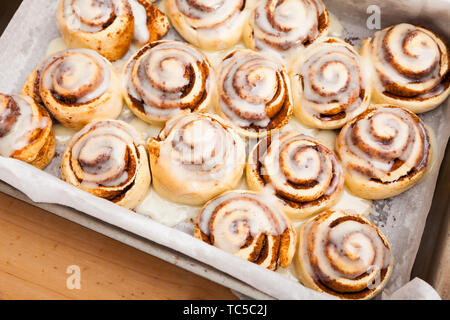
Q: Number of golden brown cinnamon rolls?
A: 15